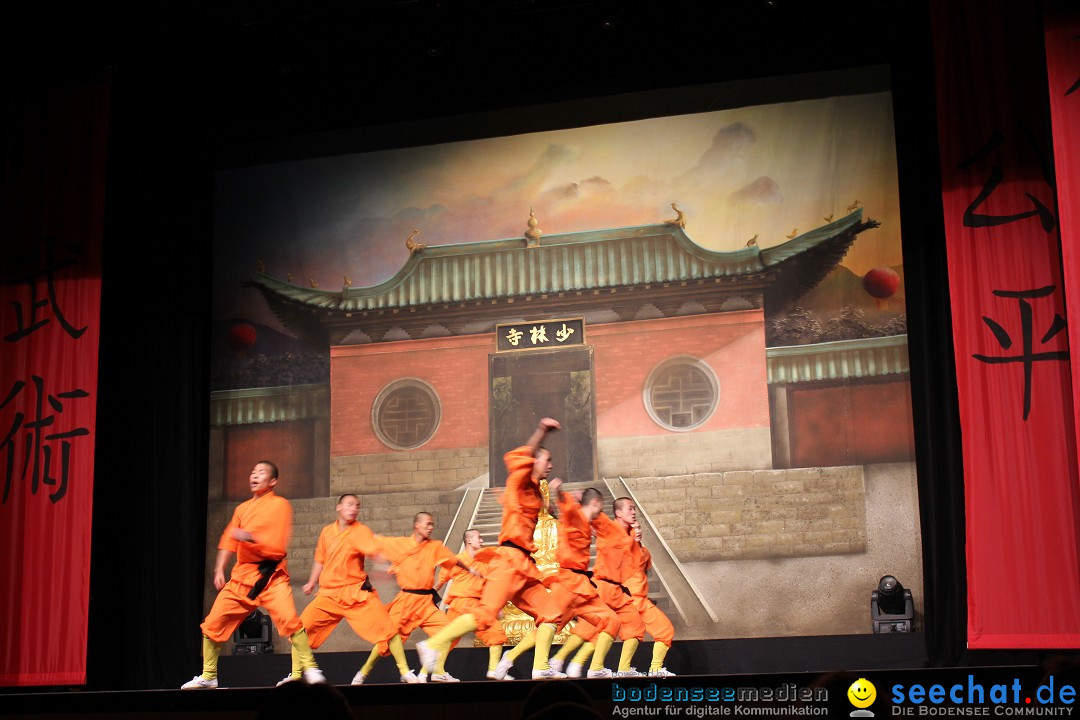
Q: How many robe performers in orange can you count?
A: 8